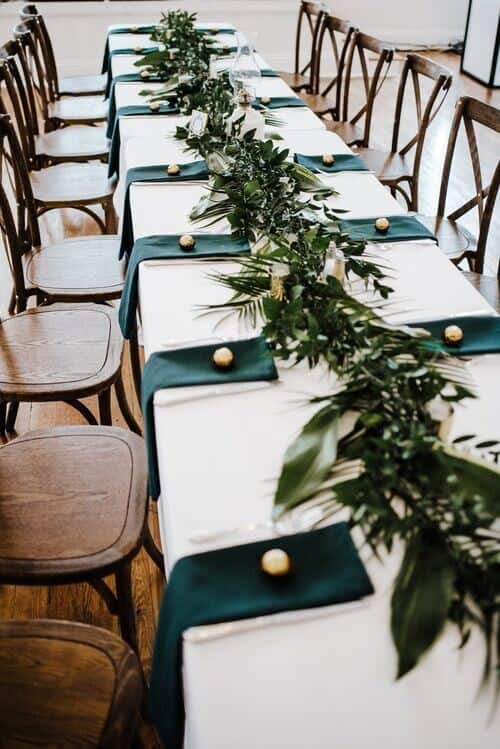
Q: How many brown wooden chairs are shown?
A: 14